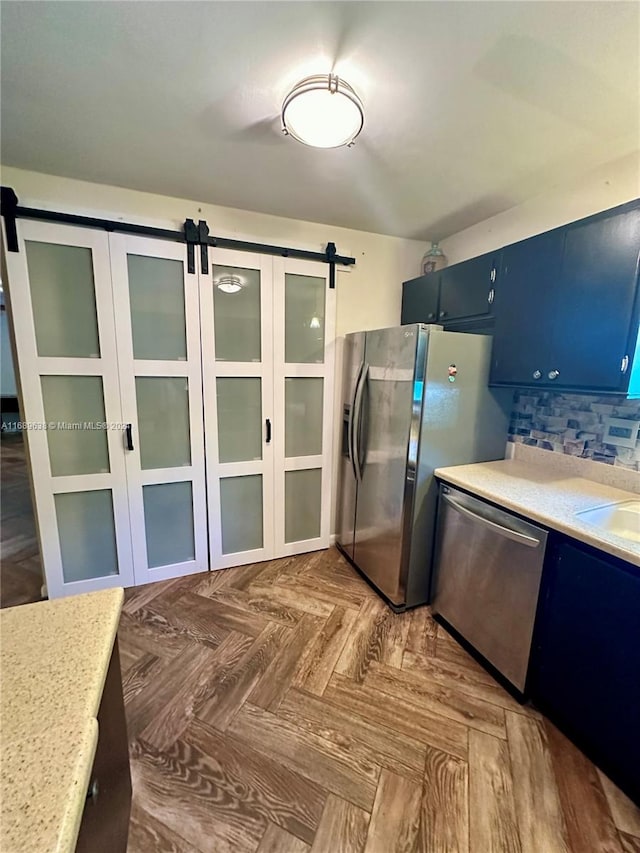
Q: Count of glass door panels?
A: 12